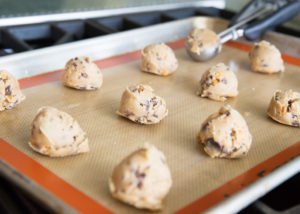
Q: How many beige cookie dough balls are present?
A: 11